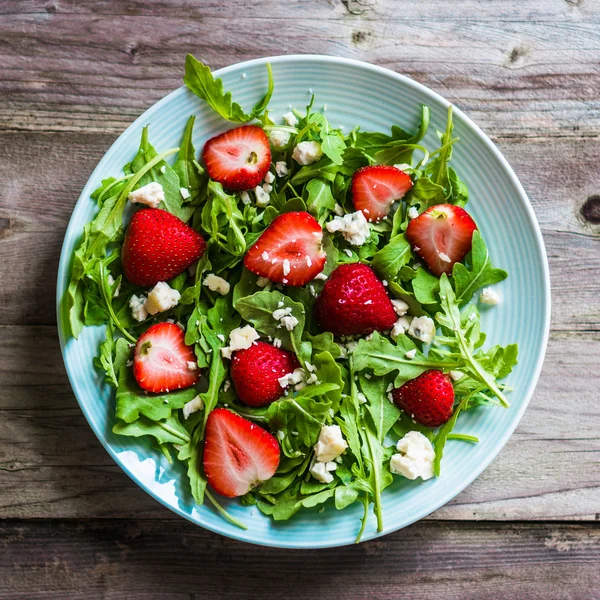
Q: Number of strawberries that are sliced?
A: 6